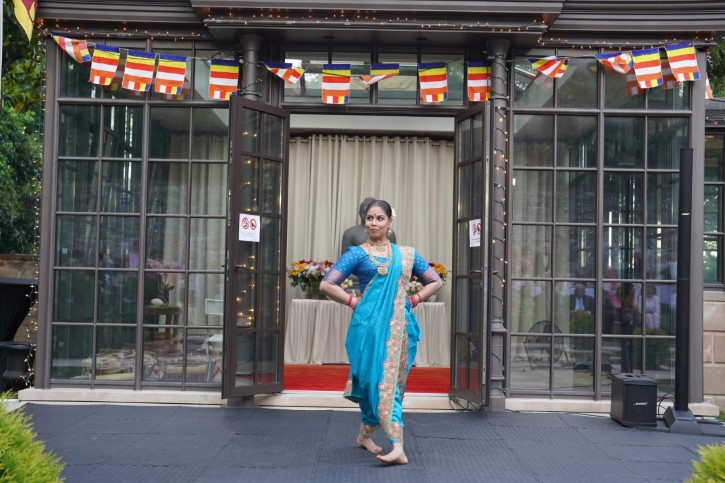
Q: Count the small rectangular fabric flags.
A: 14